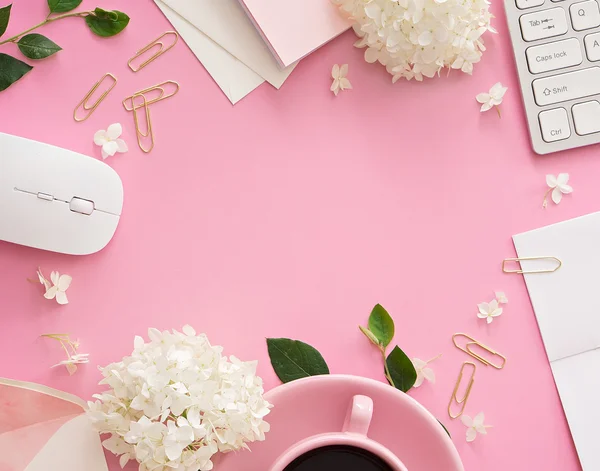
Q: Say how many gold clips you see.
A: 7